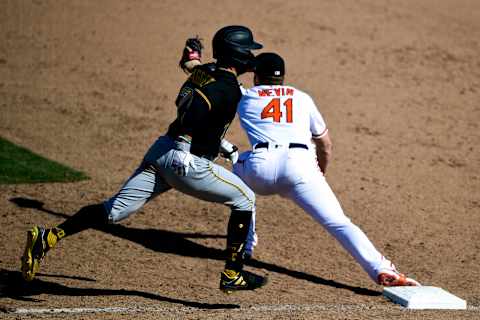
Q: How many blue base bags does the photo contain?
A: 0